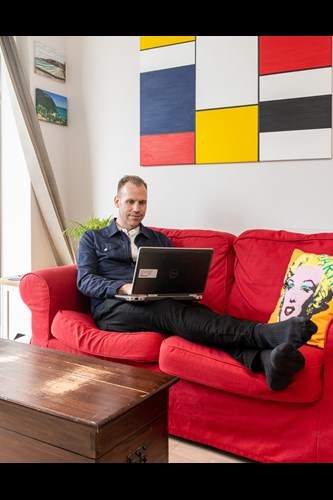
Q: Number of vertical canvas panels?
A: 3